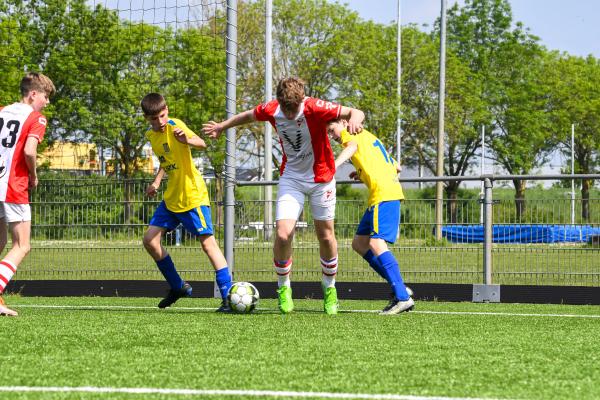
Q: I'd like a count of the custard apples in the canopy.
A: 0